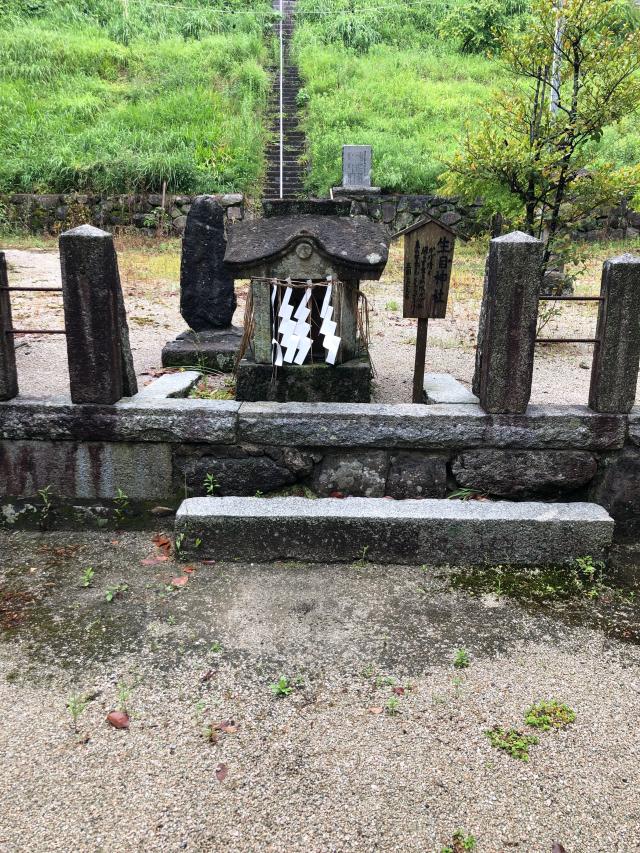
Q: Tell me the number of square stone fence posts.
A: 4